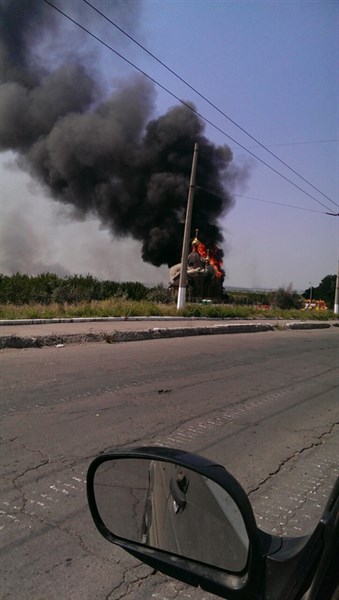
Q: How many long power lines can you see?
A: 2